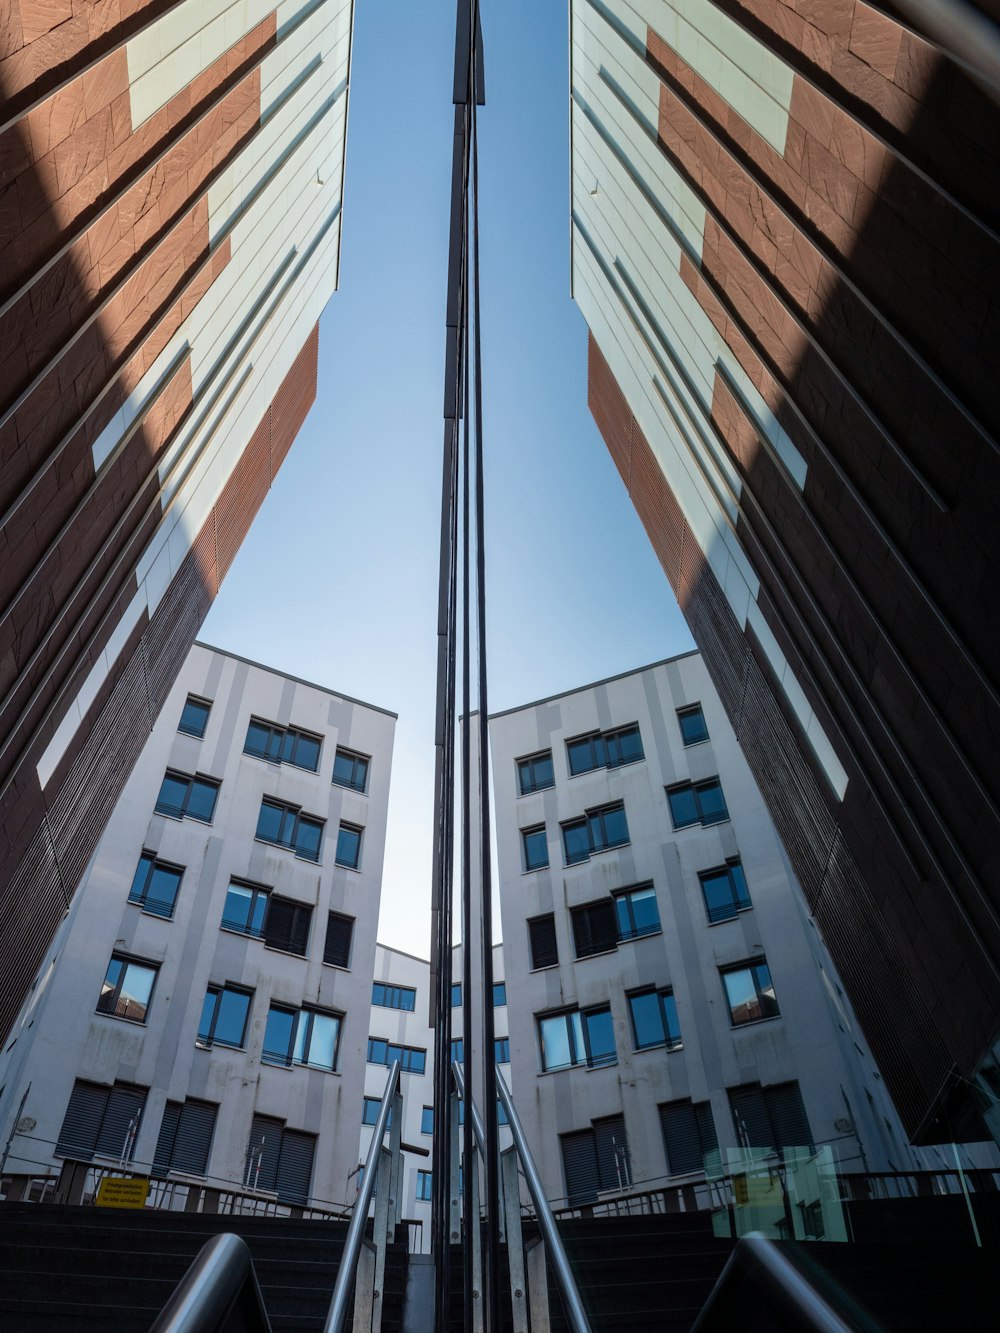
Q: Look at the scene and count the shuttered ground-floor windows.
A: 6